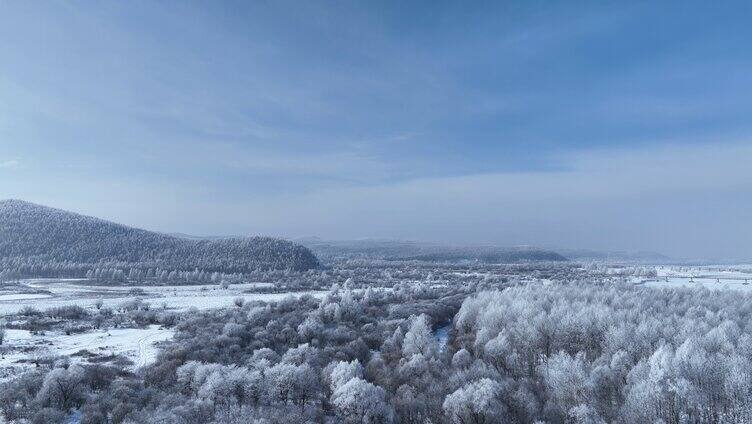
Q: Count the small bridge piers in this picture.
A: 4